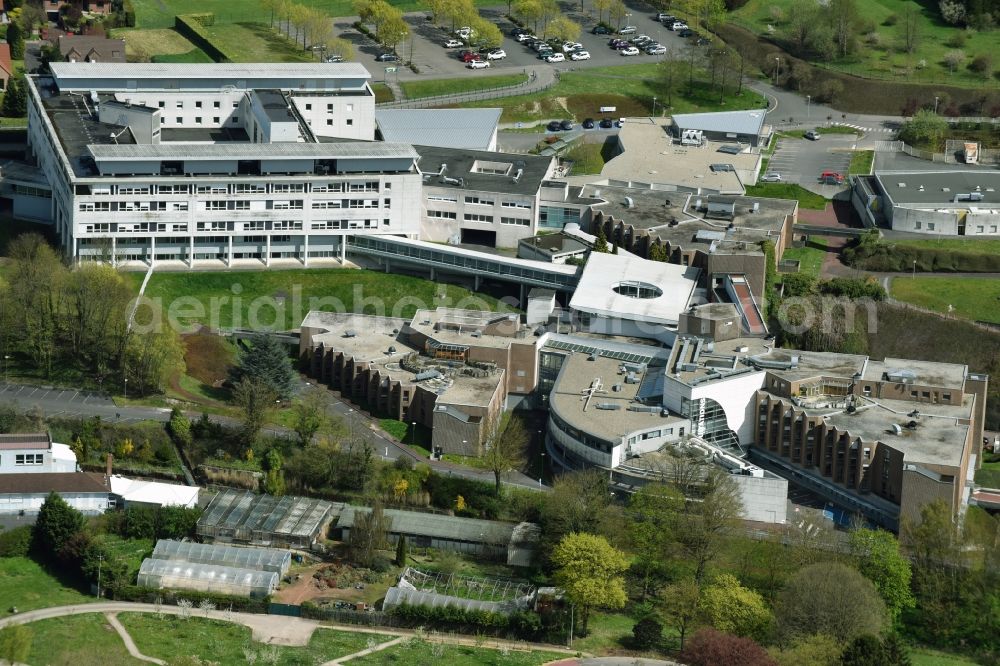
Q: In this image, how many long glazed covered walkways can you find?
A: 1